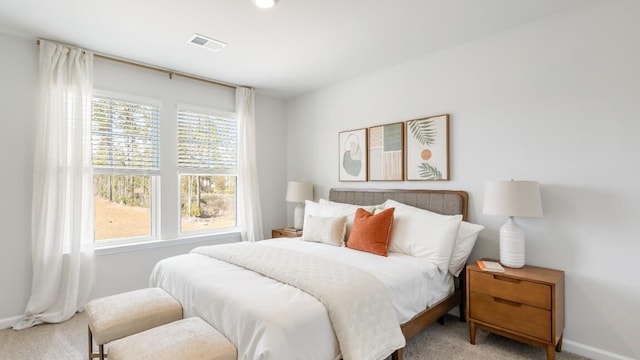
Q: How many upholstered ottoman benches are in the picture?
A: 2